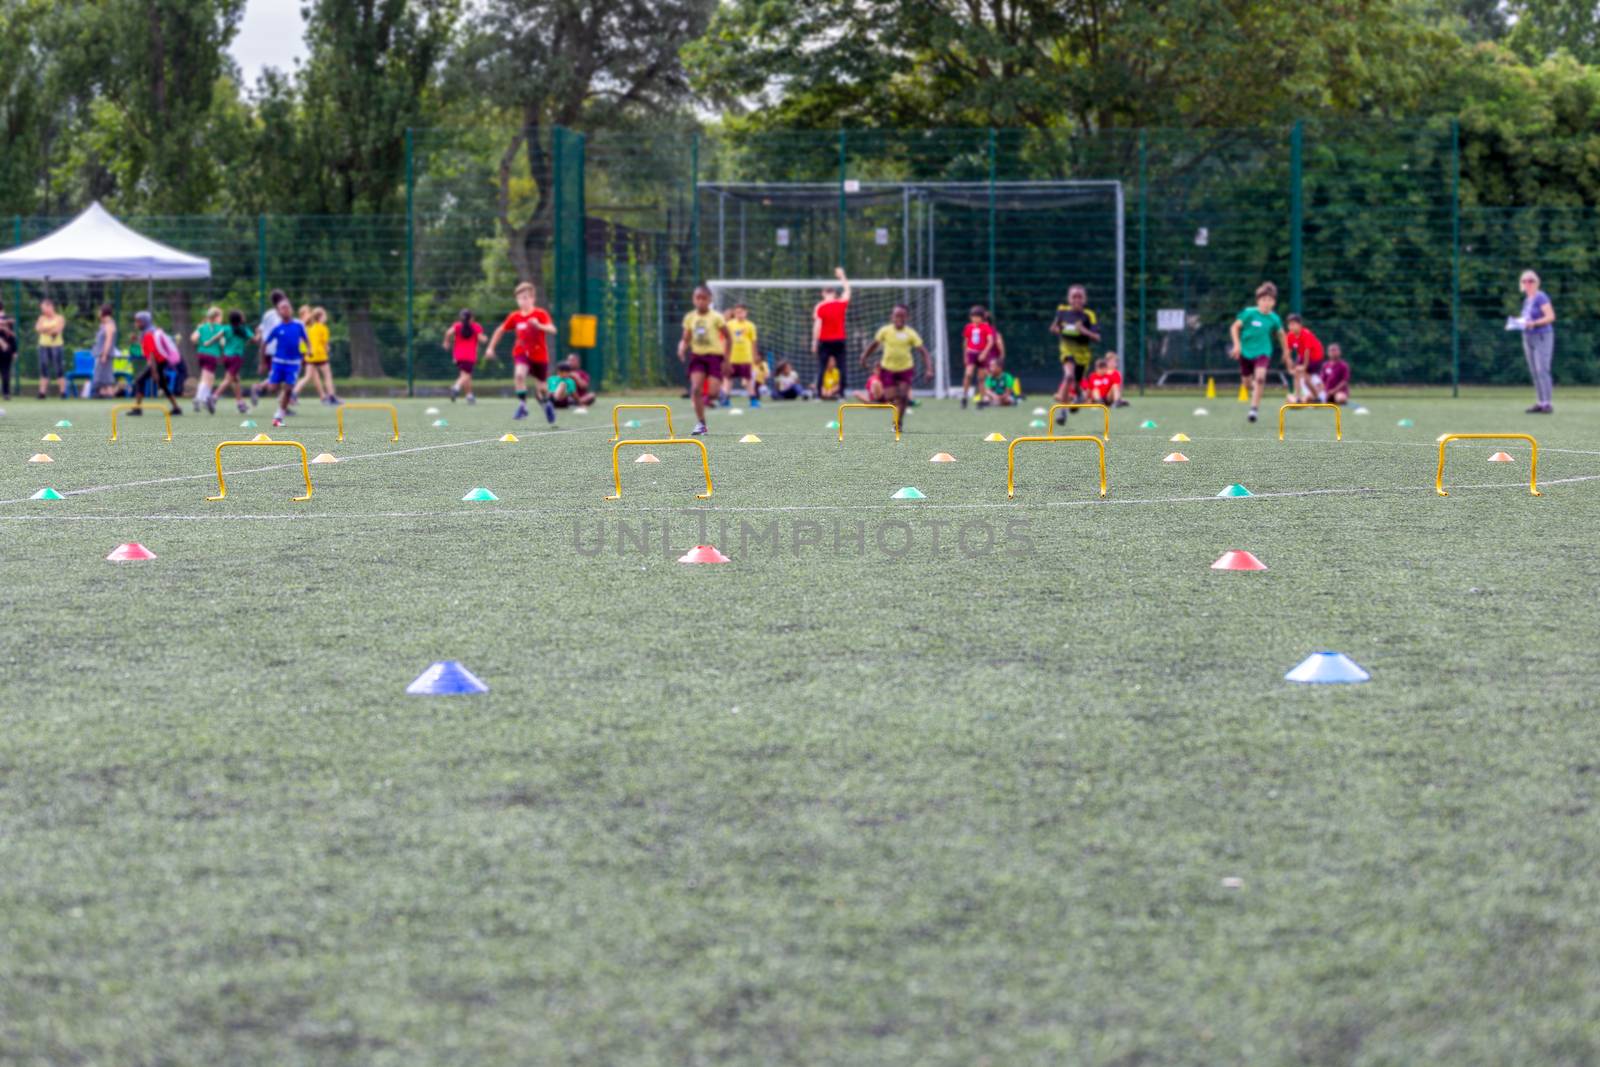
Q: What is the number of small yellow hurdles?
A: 10